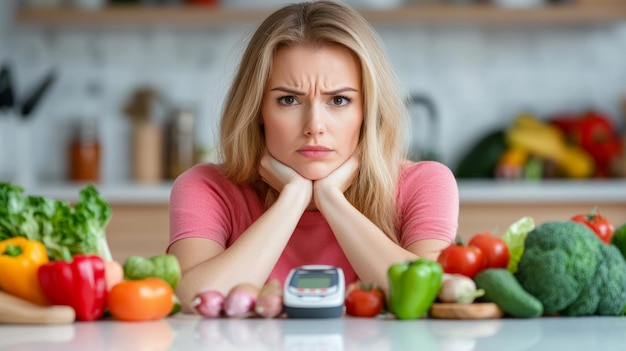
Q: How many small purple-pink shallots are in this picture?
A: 3